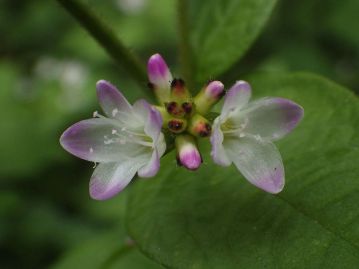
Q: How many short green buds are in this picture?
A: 5